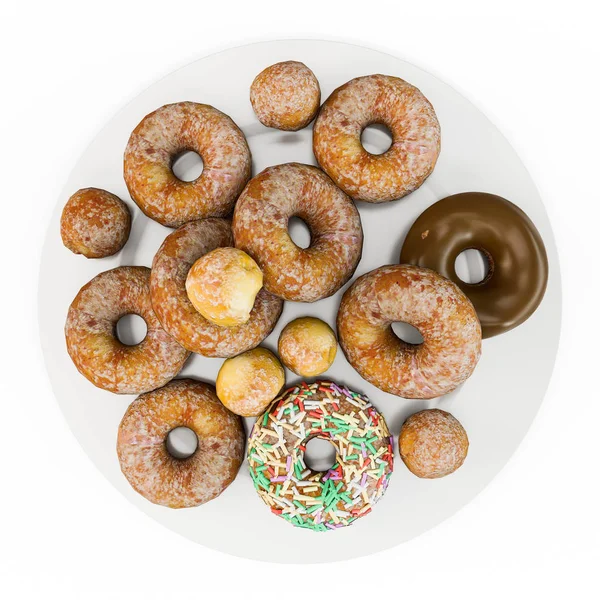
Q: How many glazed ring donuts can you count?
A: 7